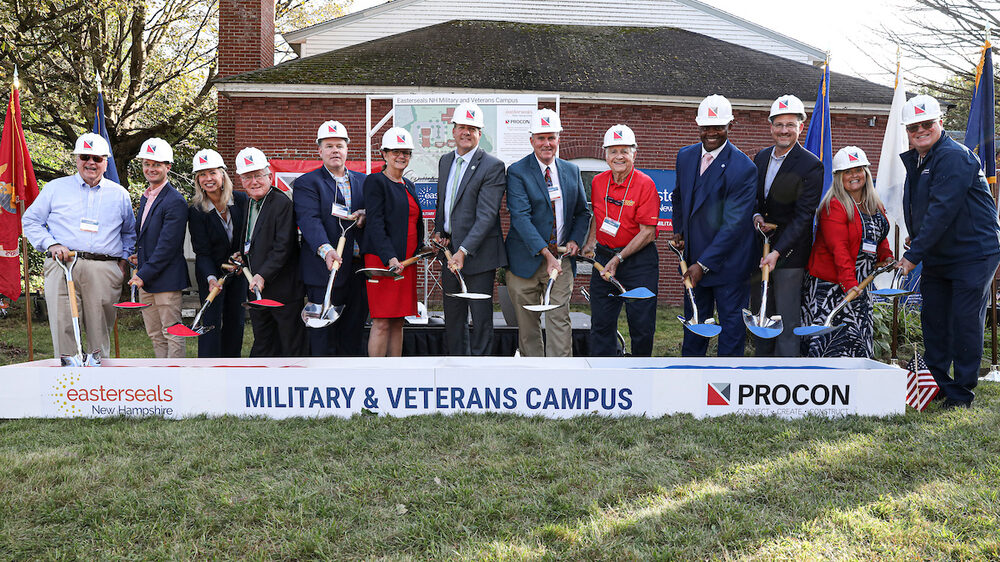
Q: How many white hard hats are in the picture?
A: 13